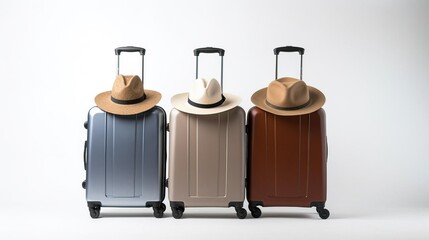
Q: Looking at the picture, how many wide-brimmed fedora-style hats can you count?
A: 3